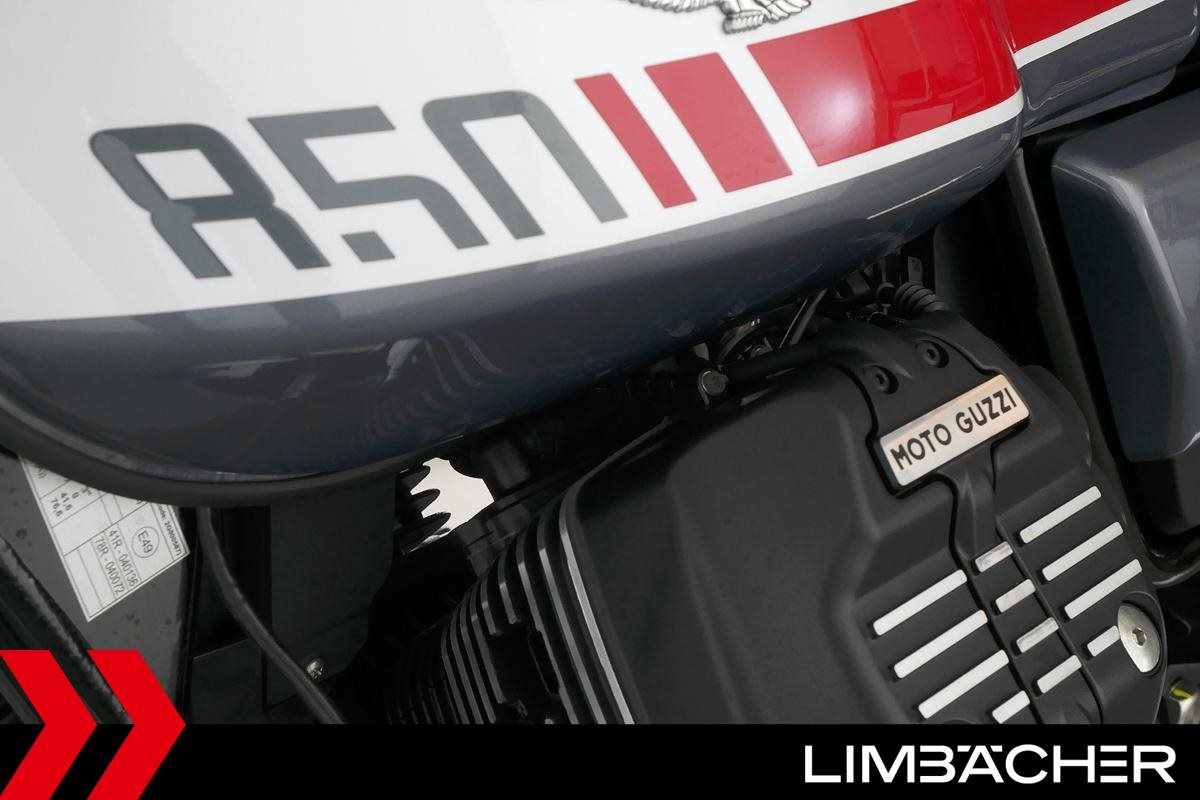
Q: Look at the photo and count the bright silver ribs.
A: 12